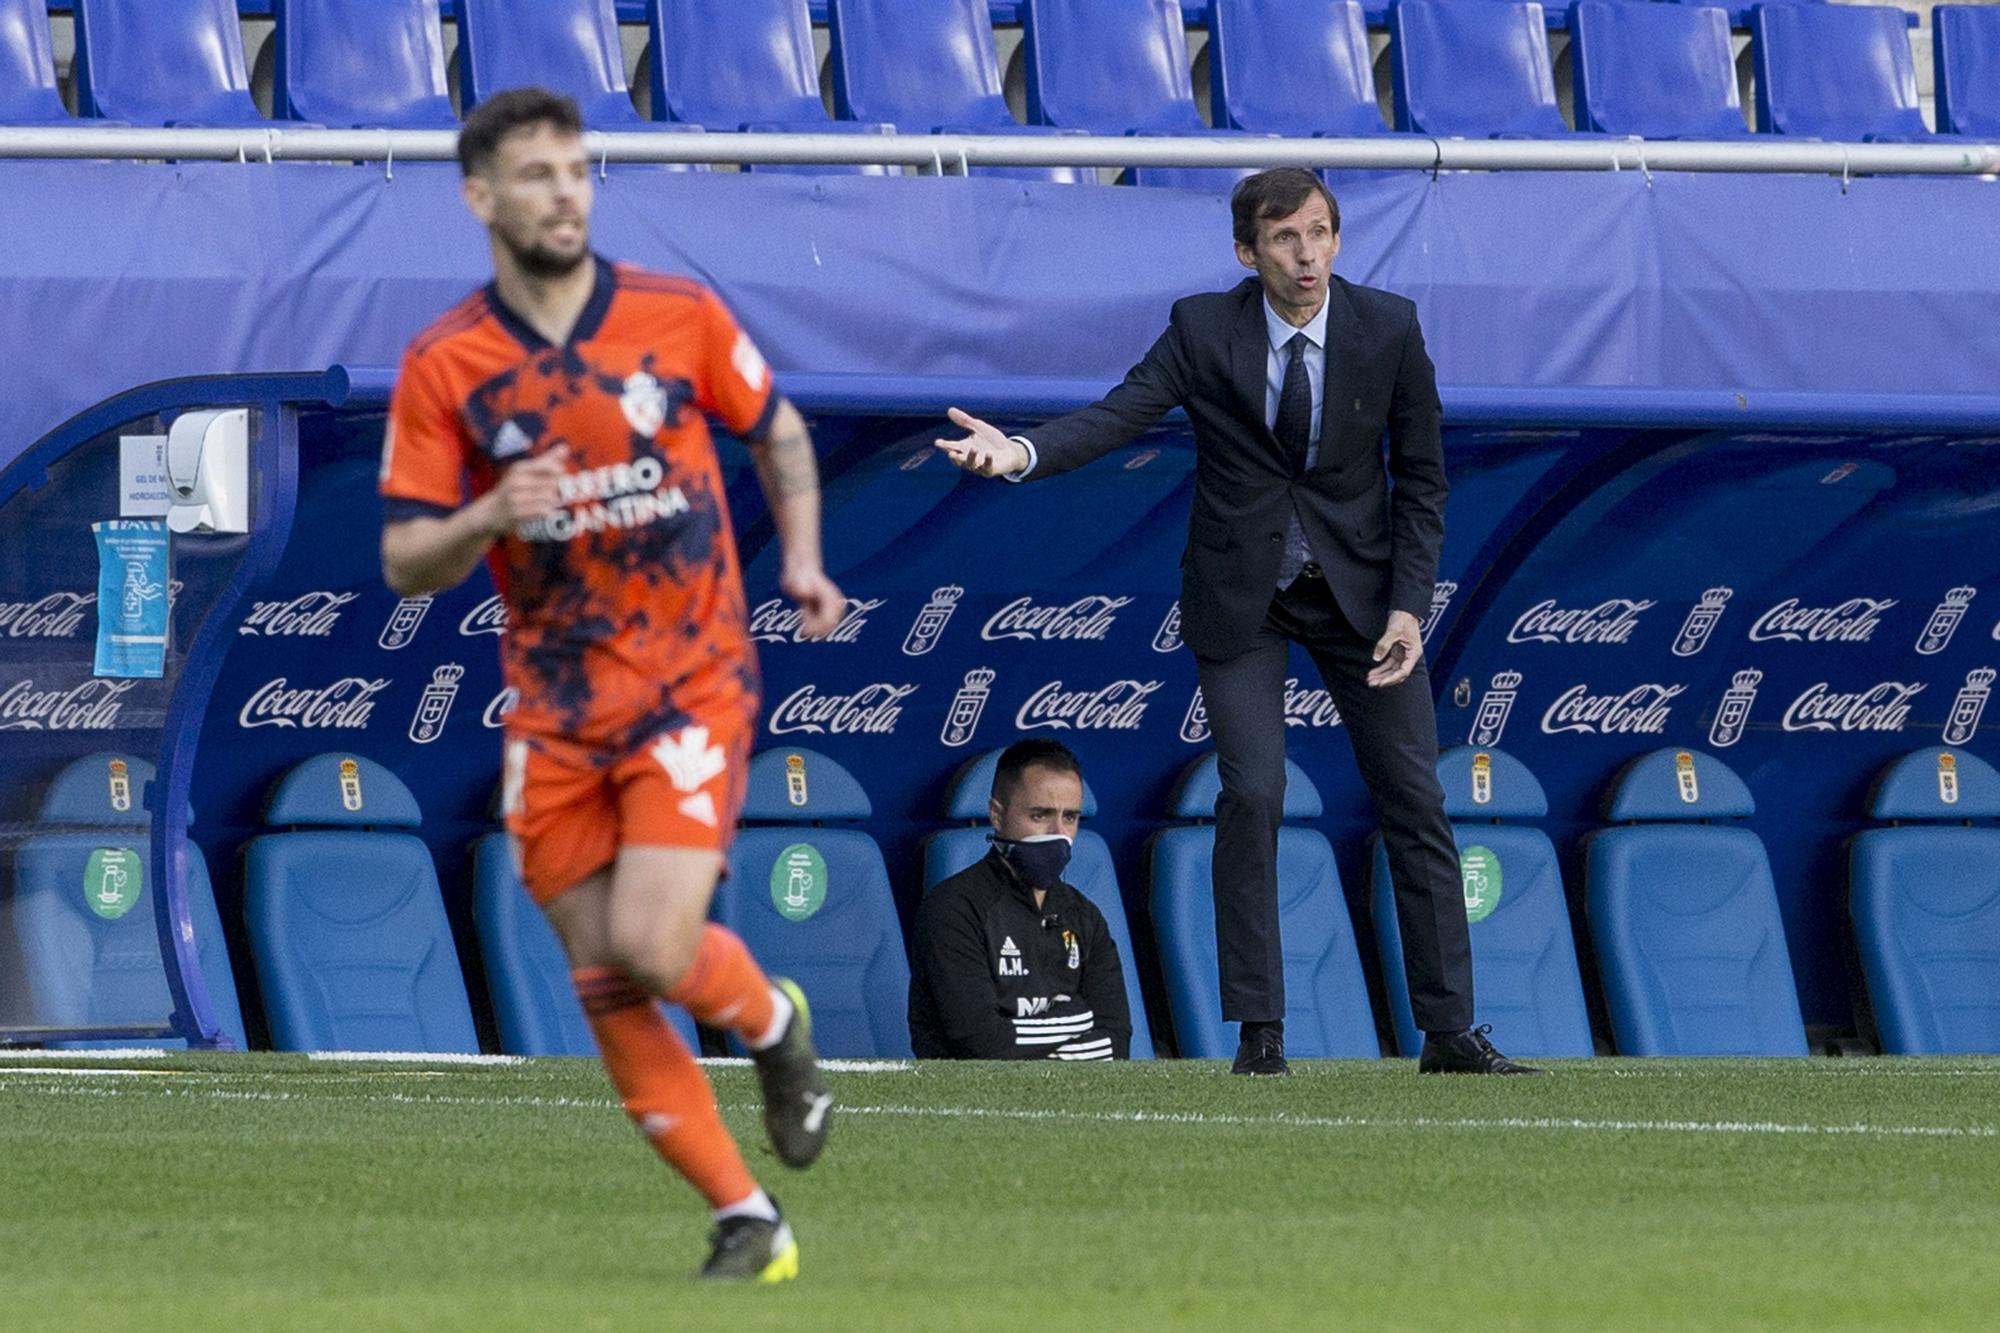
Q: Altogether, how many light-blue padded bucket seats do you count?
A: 9